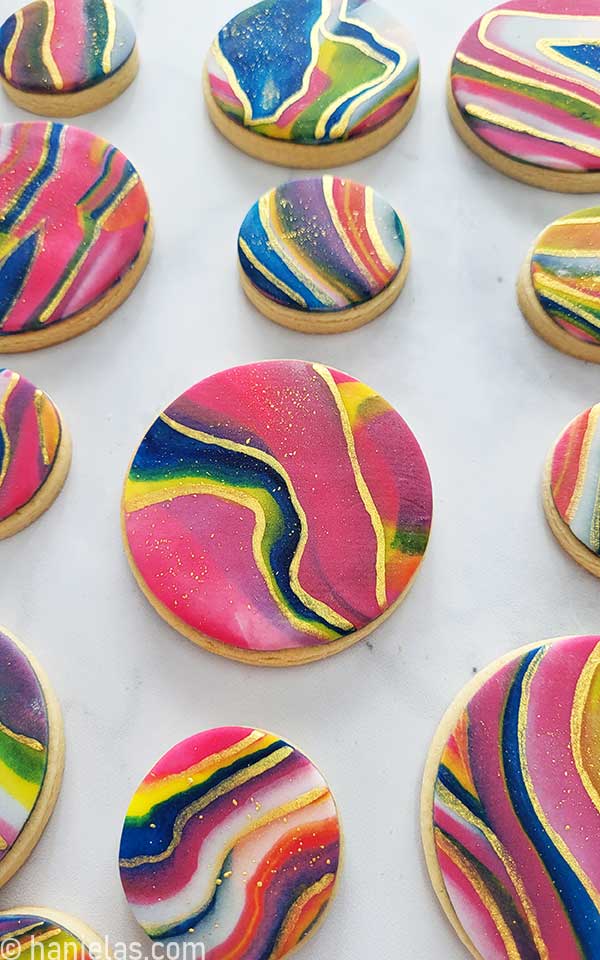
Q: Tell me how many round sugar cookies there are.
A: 13